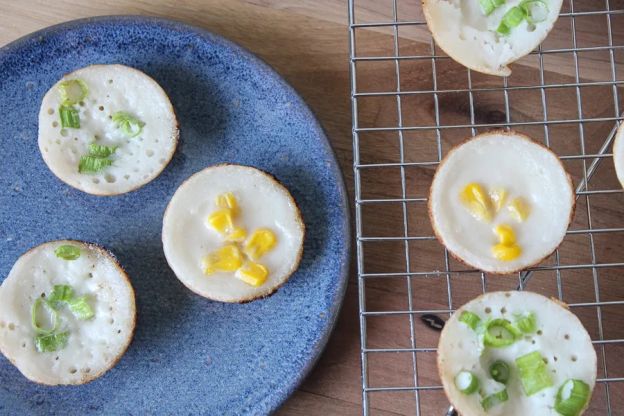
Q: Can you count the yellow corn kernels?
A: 11